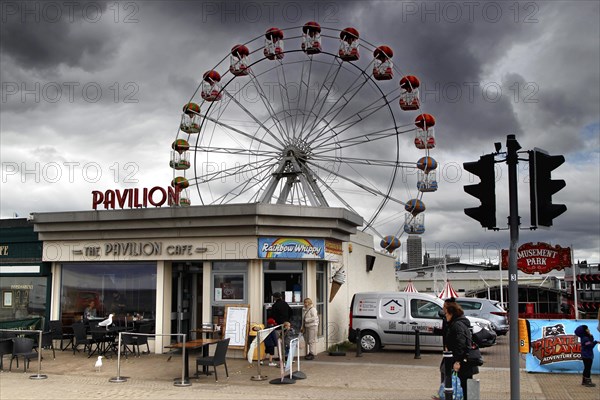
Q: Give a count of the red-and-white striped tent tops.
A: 2